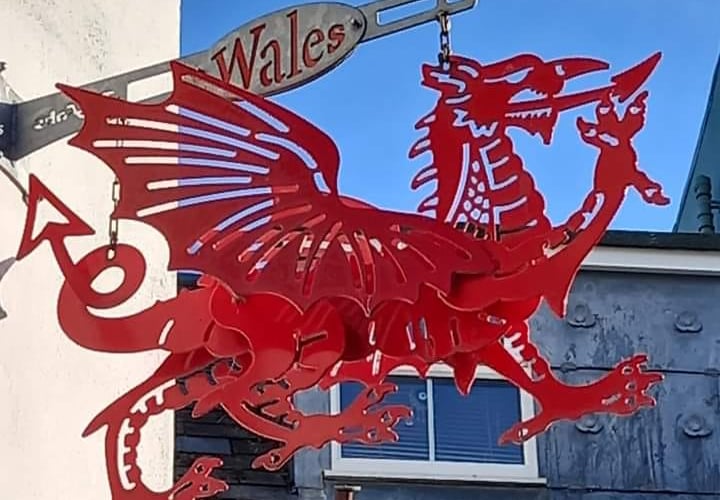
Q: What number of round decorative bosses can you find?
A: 4